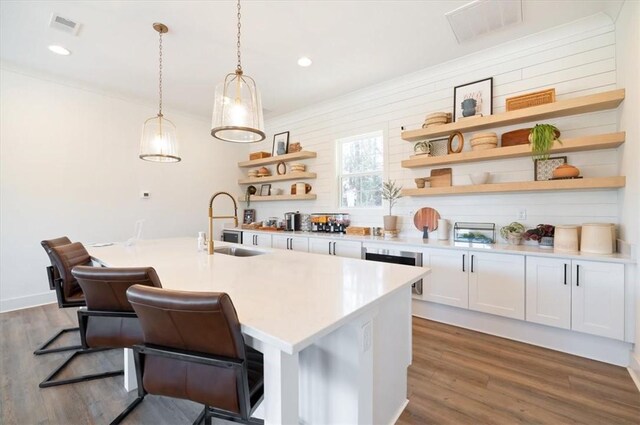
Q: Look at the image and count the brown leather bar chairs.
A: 4